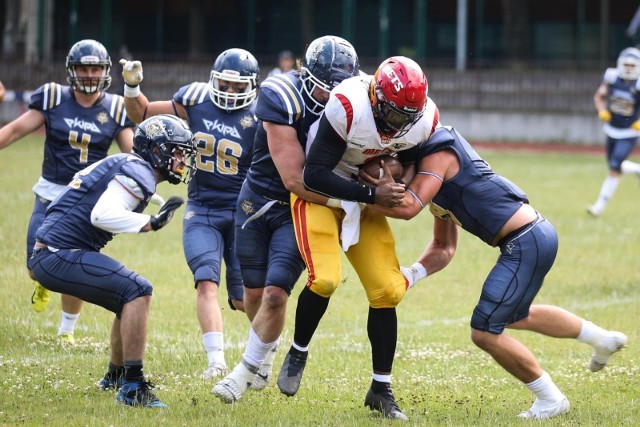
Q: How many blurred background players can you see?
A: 1